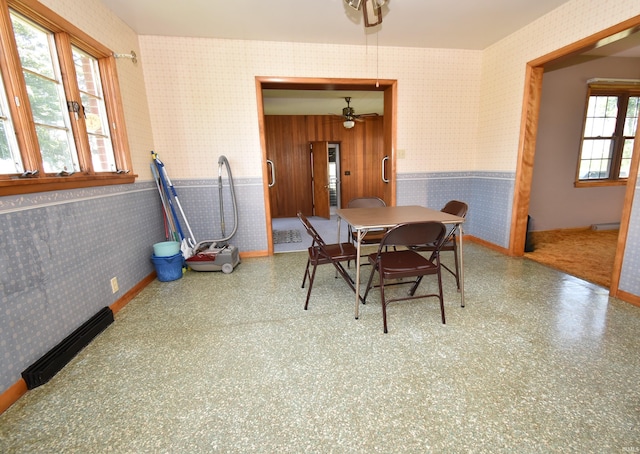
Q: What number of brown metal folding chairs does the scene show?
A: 4